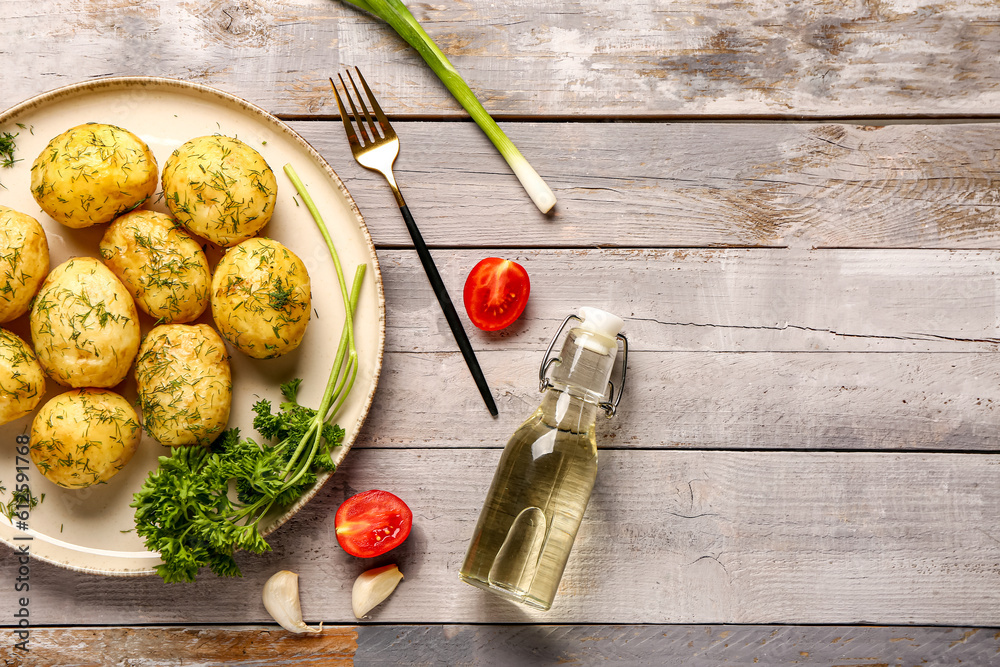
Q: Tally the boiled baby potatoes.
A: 9